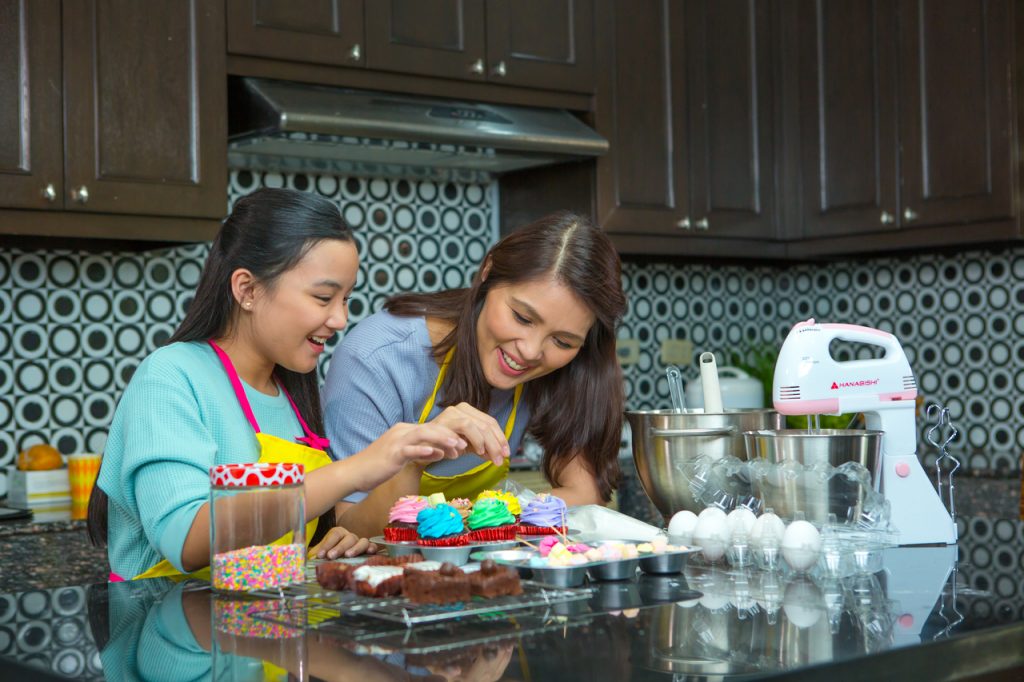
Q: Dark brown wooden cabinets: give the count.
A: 9